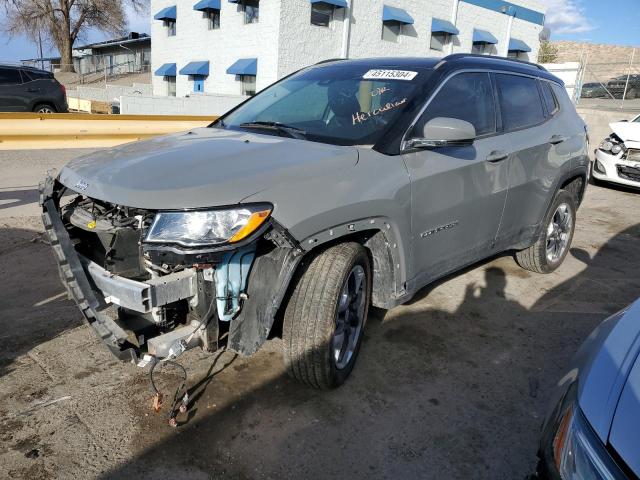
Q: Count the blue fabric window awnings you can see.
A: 11